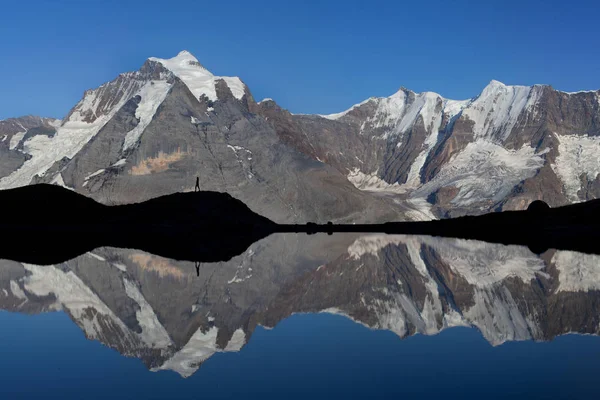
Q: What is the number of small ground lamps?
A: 0